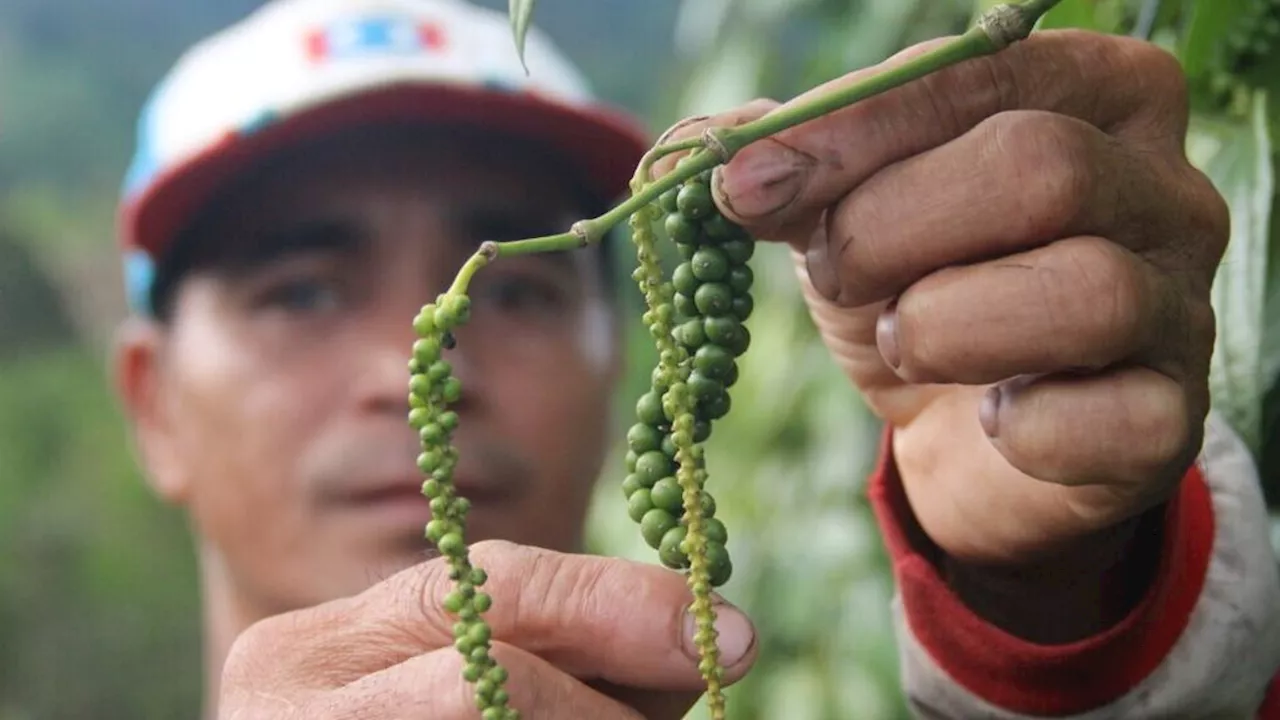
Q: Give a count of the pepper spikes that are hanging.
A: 3